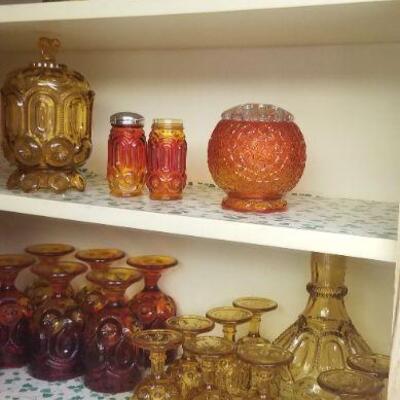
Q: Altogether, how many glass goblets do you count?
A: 14